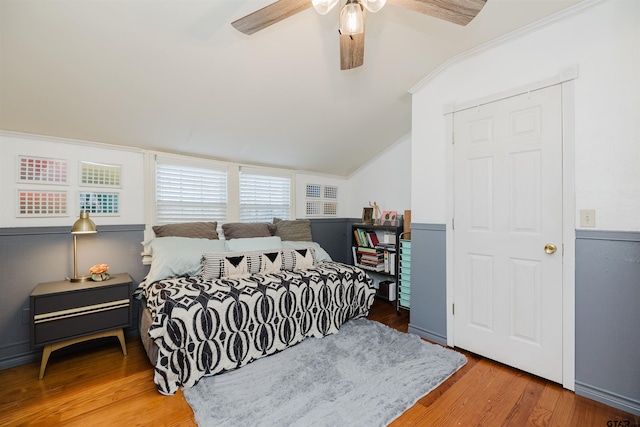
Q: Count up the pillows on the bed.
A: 7